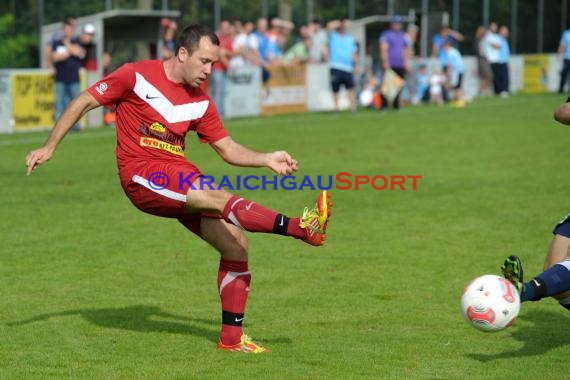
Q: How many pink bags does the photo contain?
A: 0